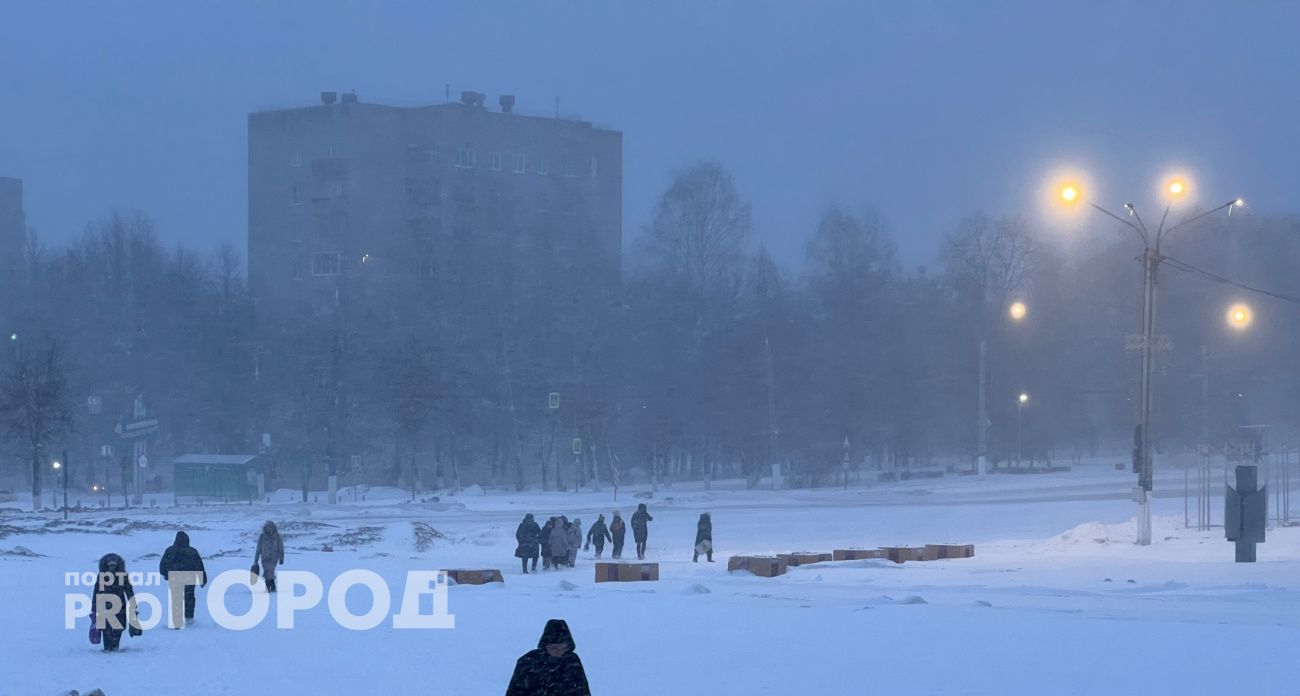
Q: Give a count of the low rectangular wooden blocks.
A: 7